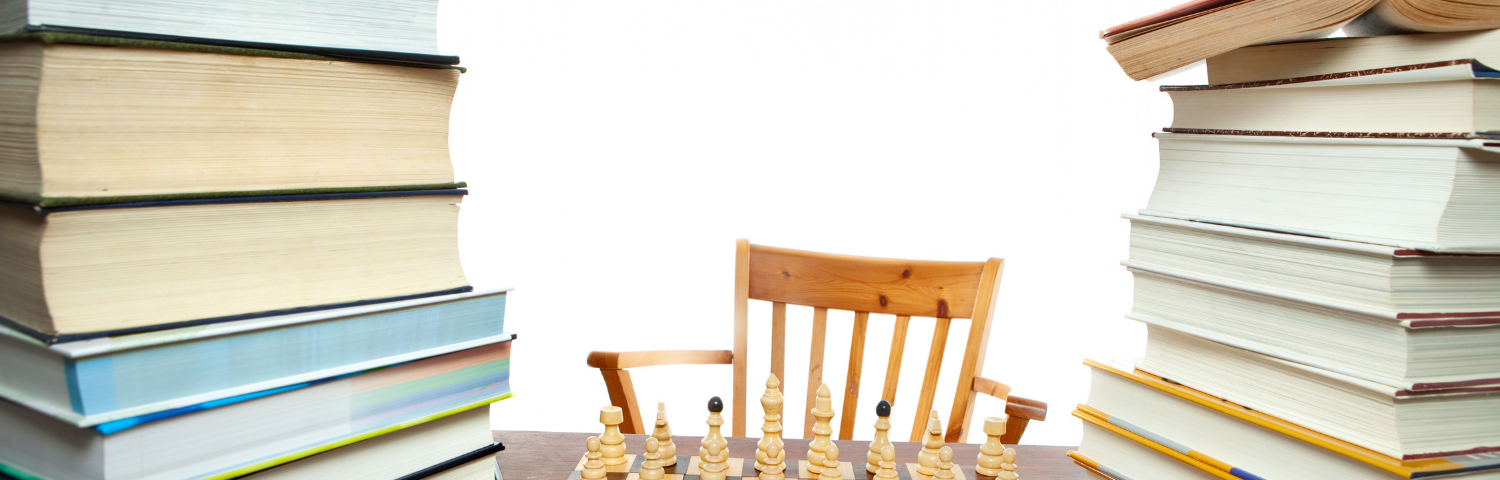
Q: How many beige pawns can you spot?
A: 8